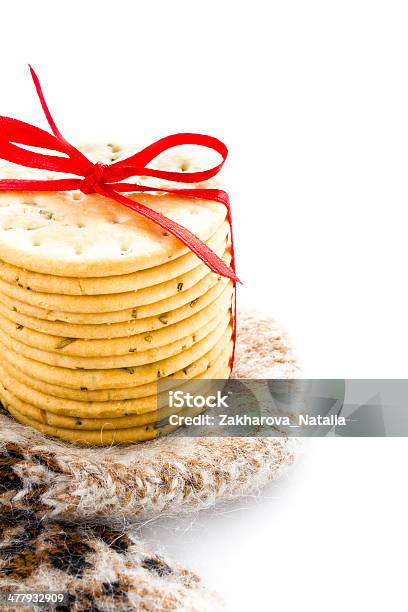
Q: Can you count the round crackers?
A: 12